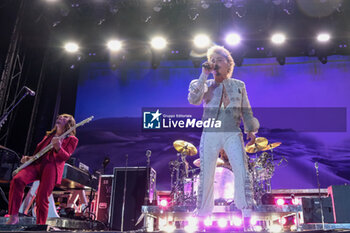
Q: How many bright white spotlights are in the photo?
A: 7